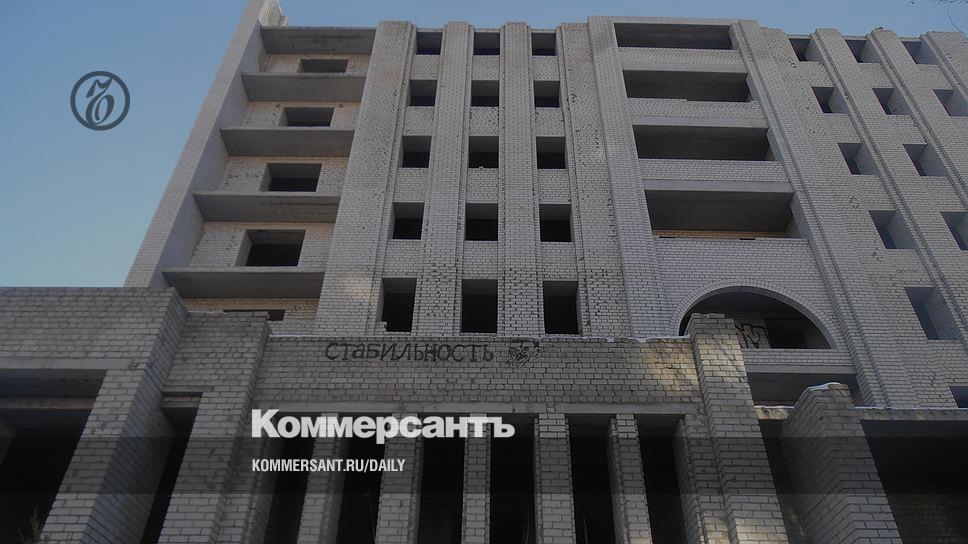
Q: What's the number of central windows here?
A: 15